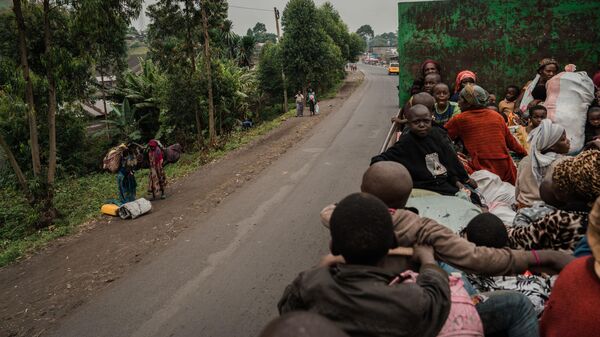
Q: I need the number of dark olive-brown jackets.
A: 1